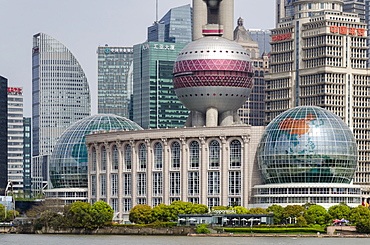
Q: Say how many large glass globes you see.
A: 2